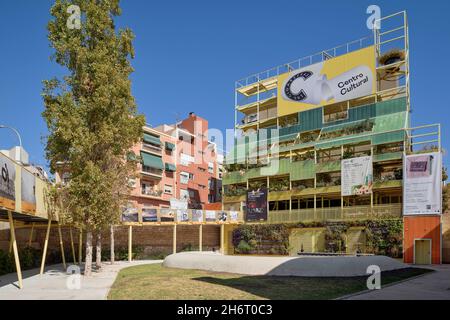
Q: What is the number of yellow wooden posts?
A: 11